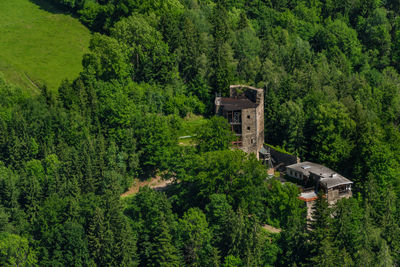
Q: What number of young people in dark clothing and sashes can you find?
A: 0